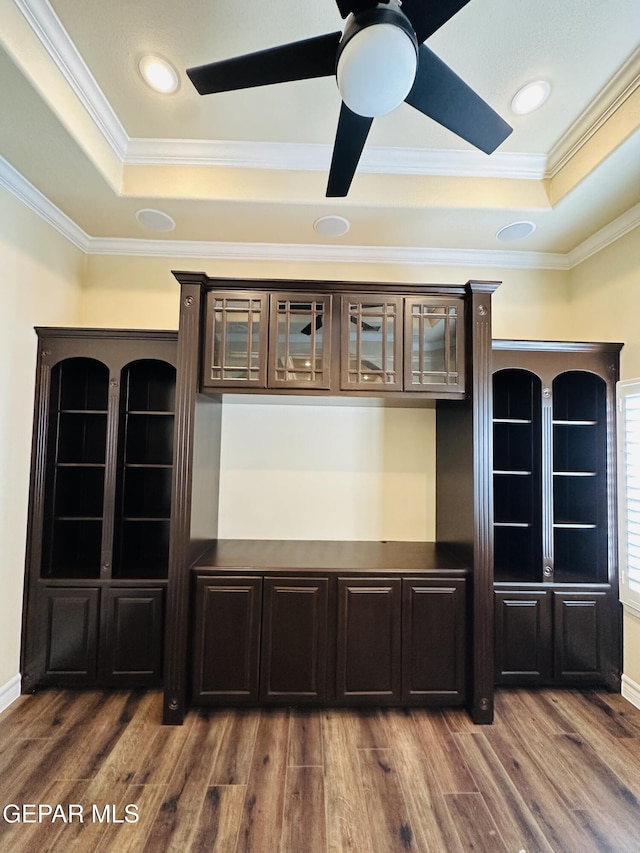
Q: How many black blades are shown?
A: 5